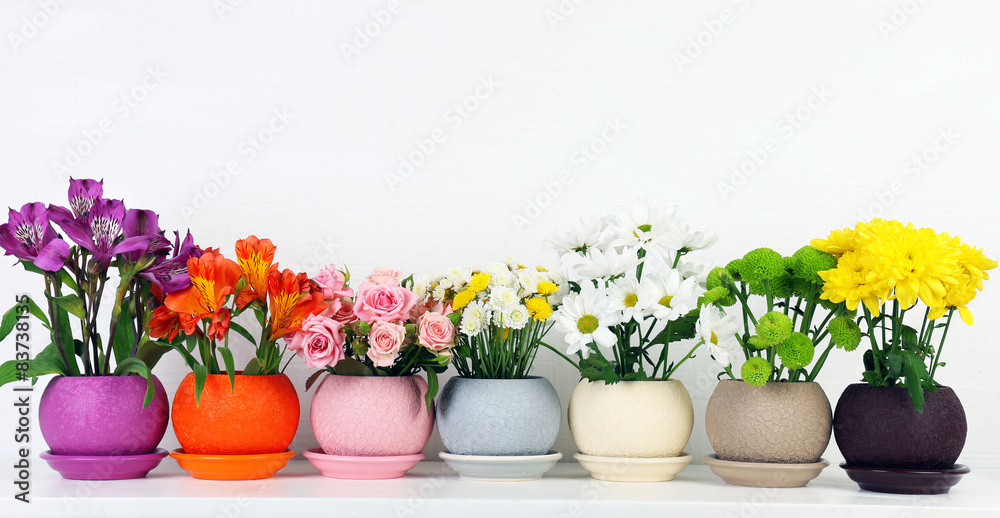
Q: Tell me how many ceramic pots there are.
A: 7